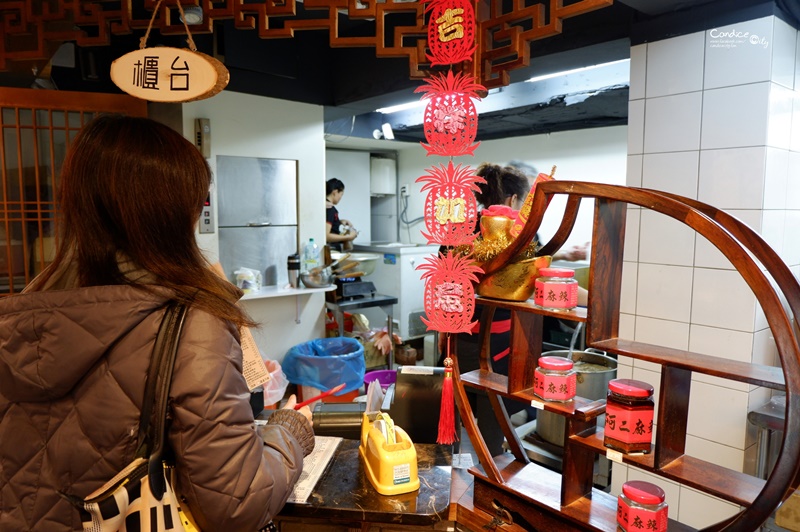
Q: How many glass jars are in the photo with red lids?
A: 4